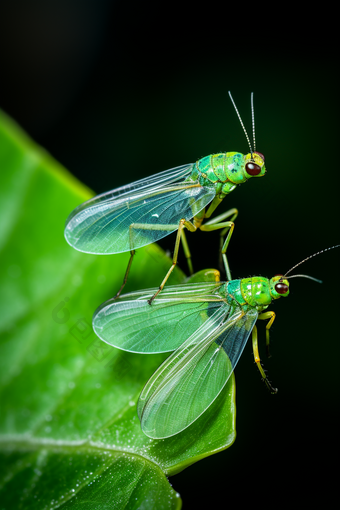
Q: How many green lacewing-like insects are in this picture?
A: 2